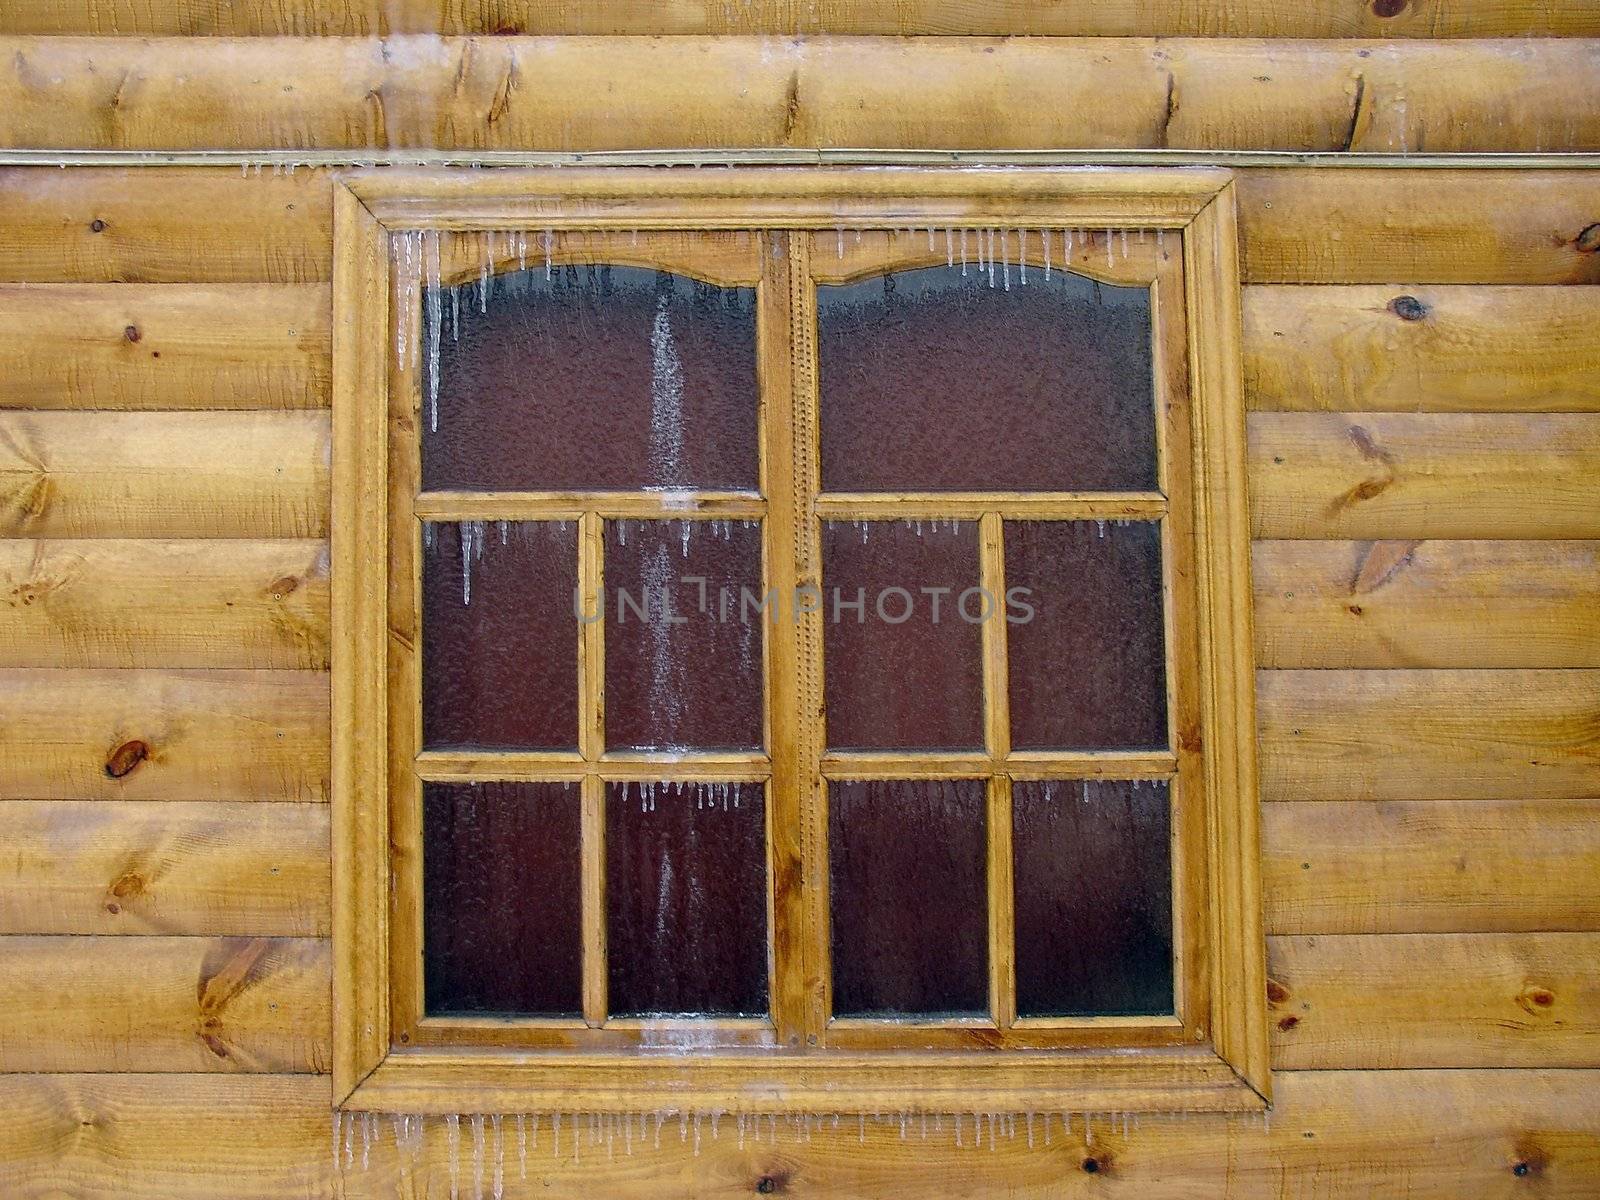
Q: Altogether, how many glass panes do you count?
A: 10